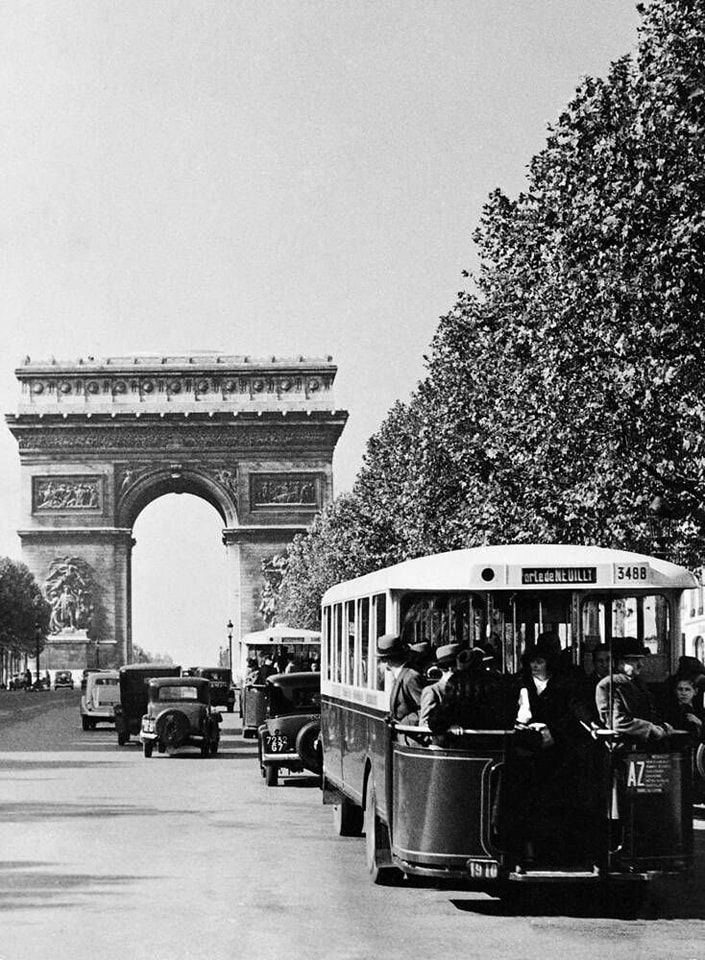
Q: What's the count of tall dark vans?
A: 1